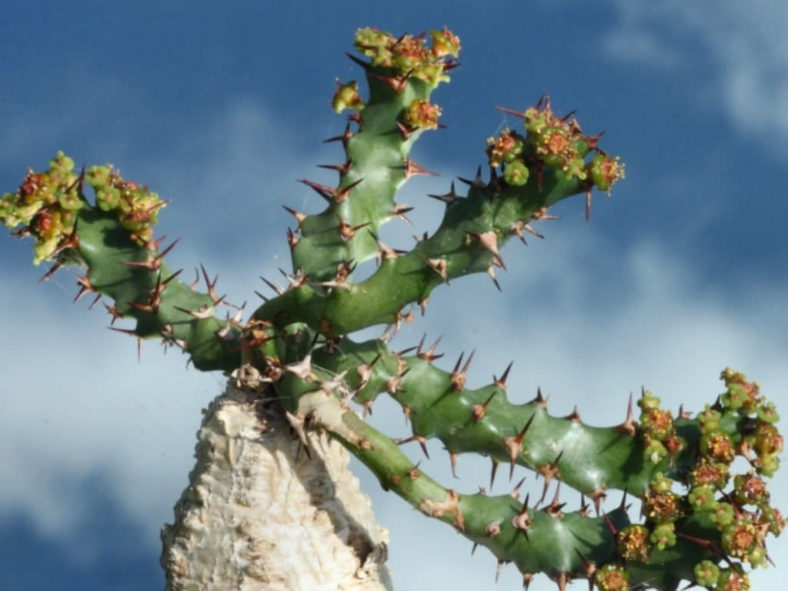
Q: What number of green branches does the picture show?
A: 5